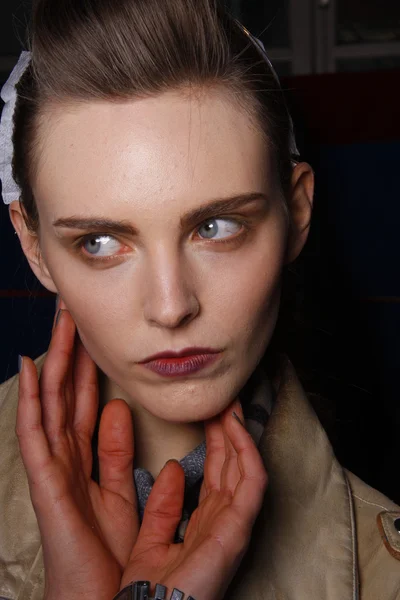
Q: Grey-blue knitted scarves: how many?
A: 1